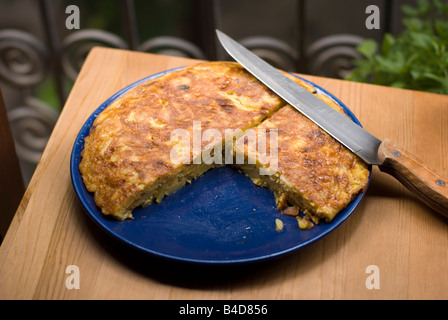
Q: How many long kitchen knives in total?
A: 1